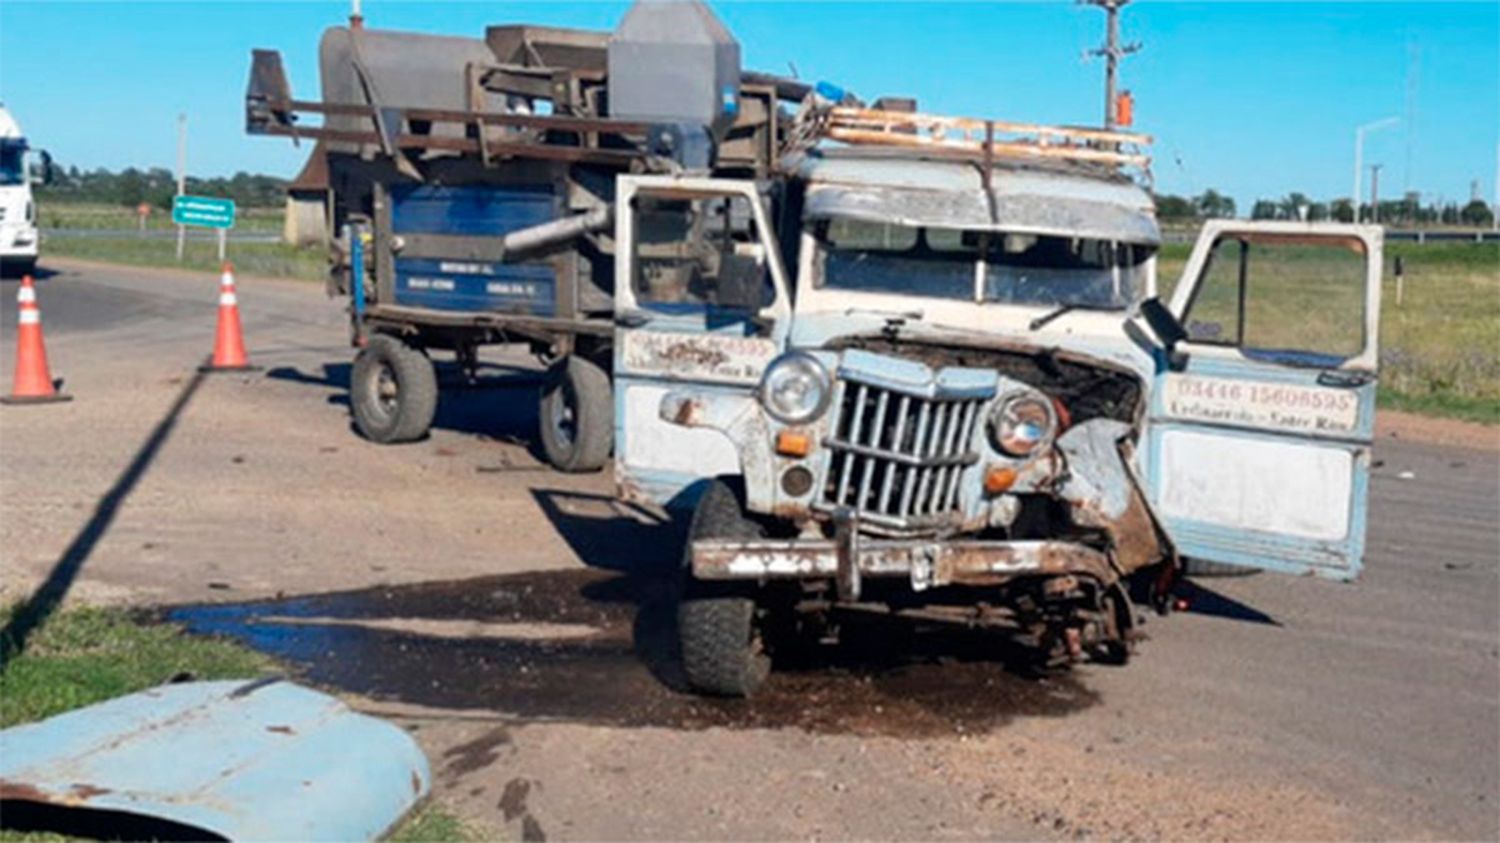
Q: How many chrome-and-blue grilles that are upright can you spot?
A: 1